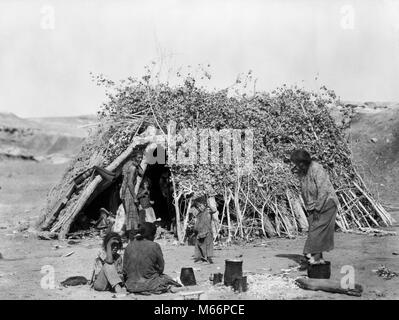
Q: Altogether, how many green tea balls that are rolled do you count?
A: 0